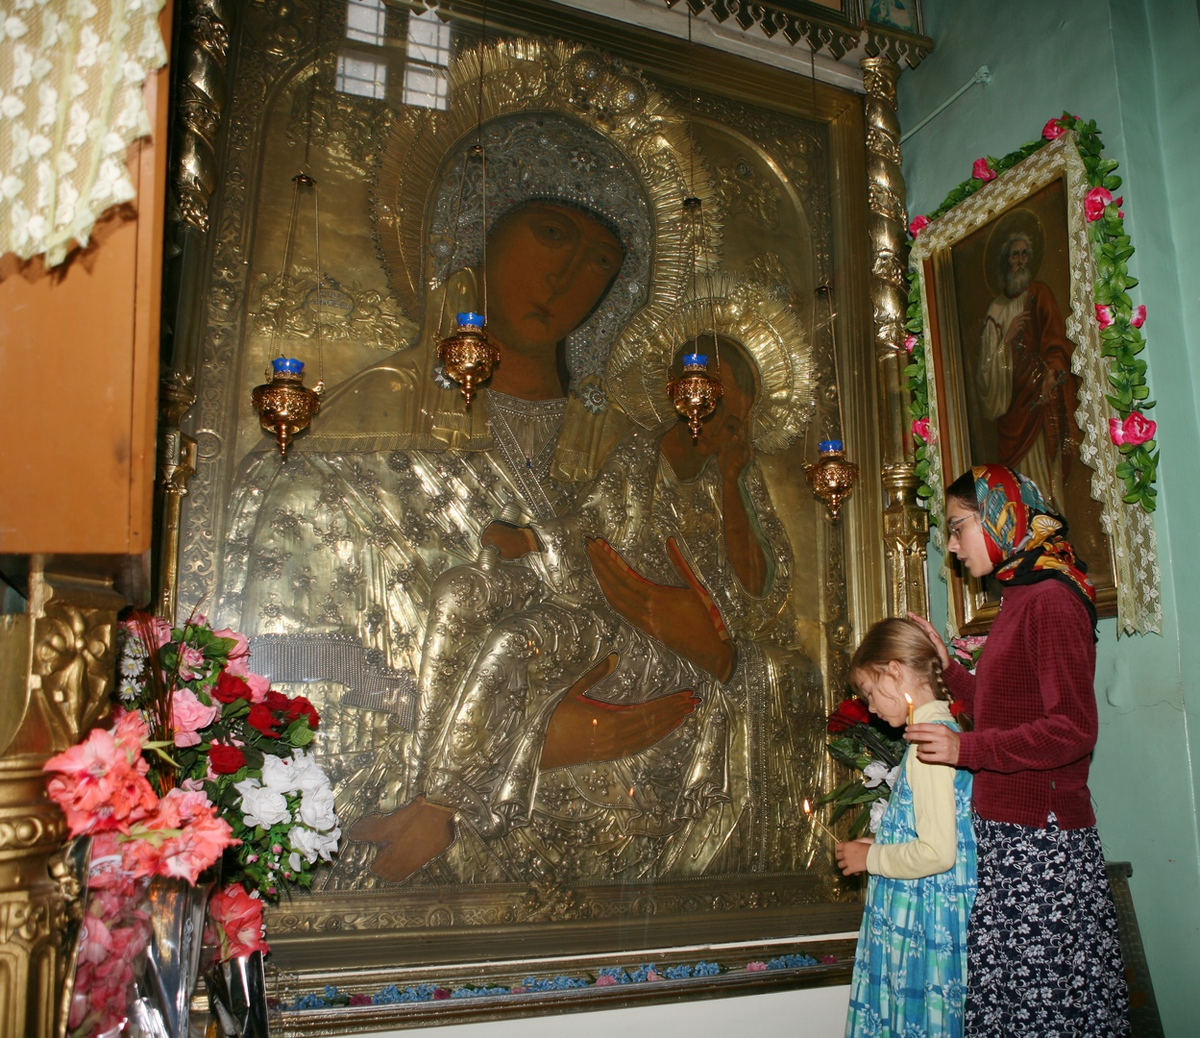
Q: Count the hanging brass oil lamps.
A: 4